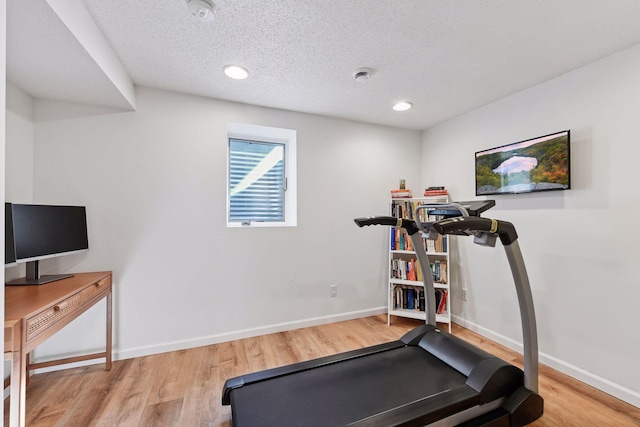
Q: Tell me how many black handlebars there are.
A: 2